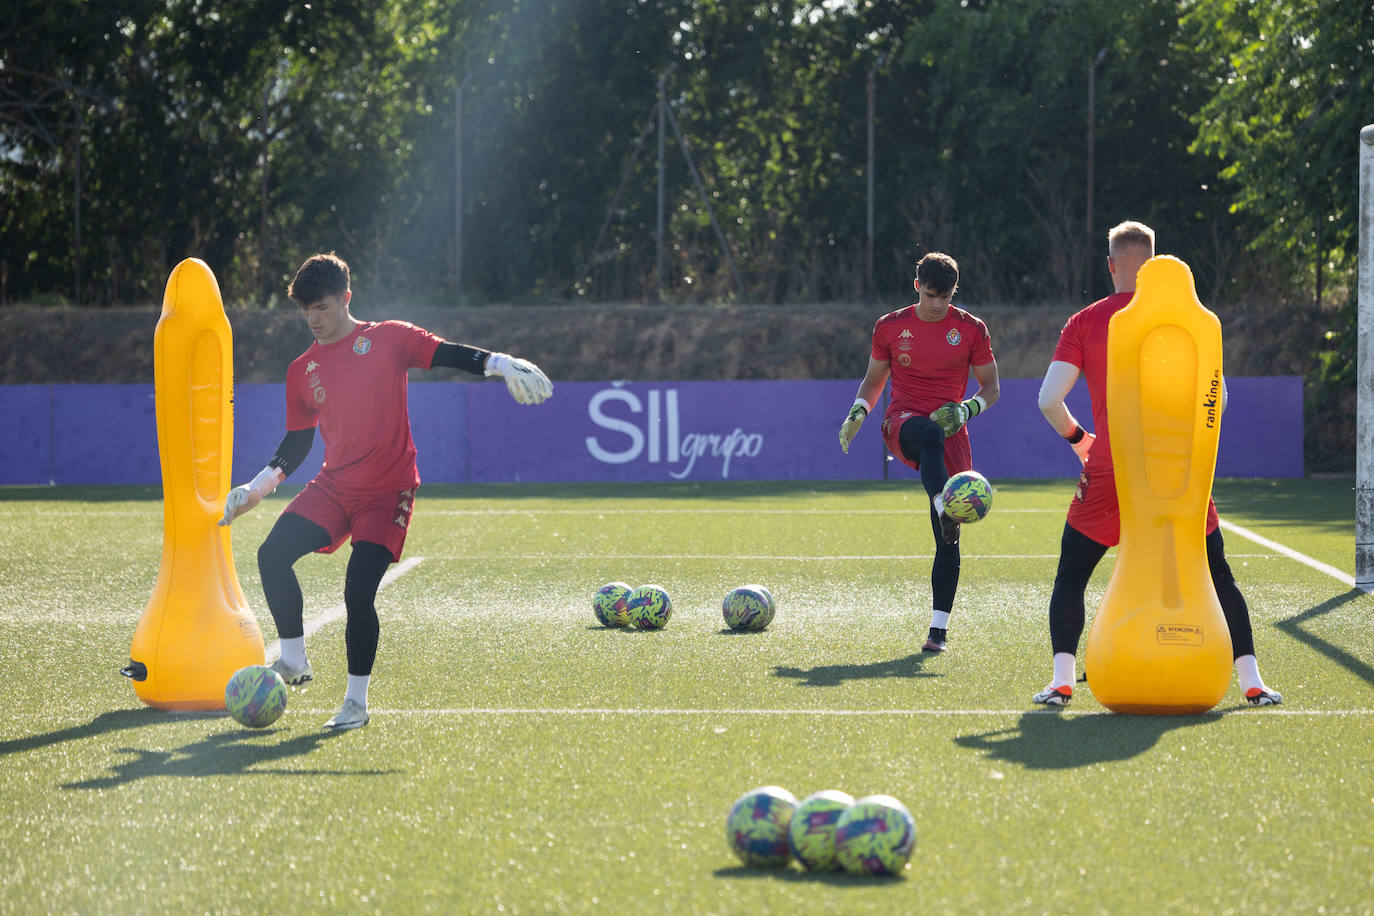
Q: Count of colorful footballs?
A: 9